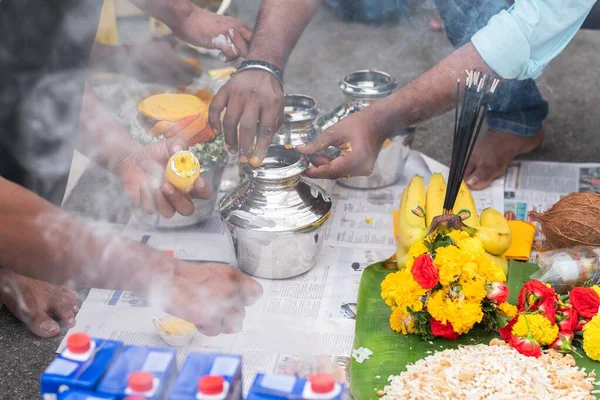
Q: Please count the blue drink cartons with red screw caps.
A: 5